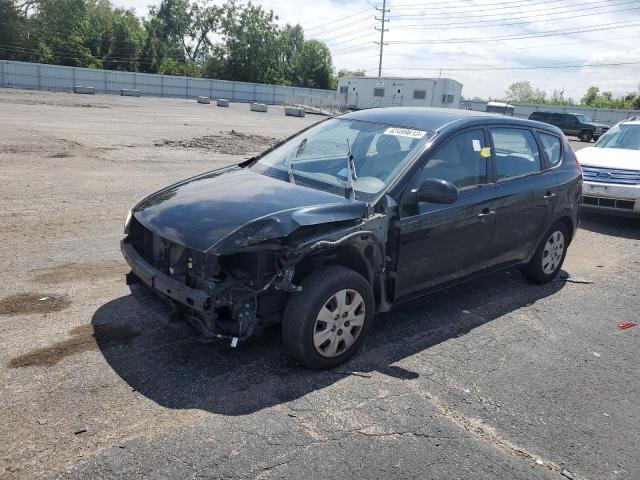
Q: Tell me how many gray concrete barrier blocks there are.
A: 6